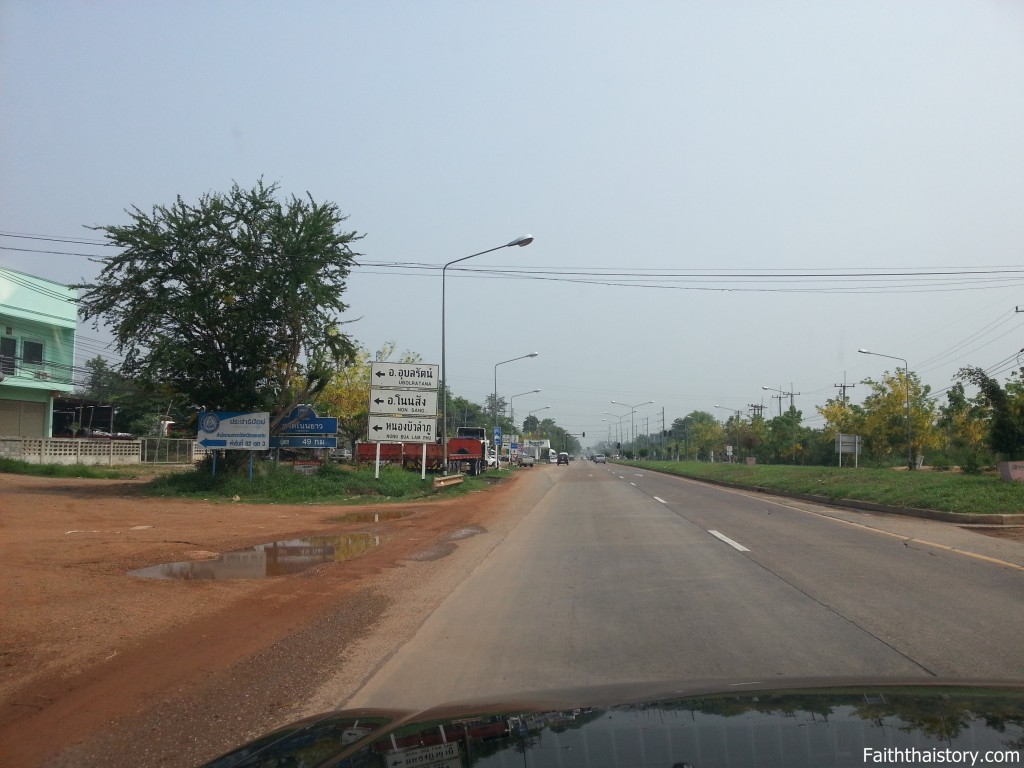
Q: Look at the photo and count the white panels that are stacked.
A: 3